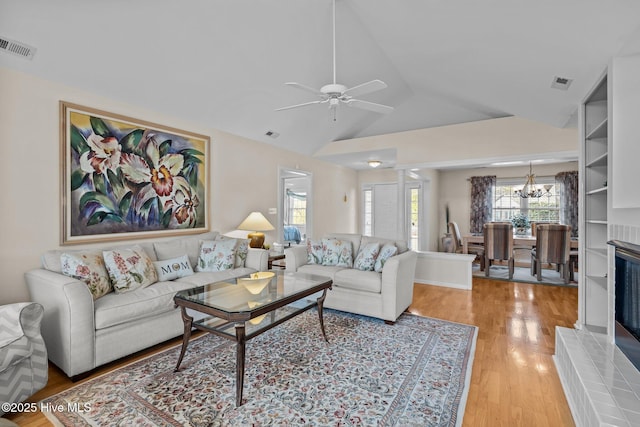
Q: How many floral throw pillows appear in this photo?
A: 8